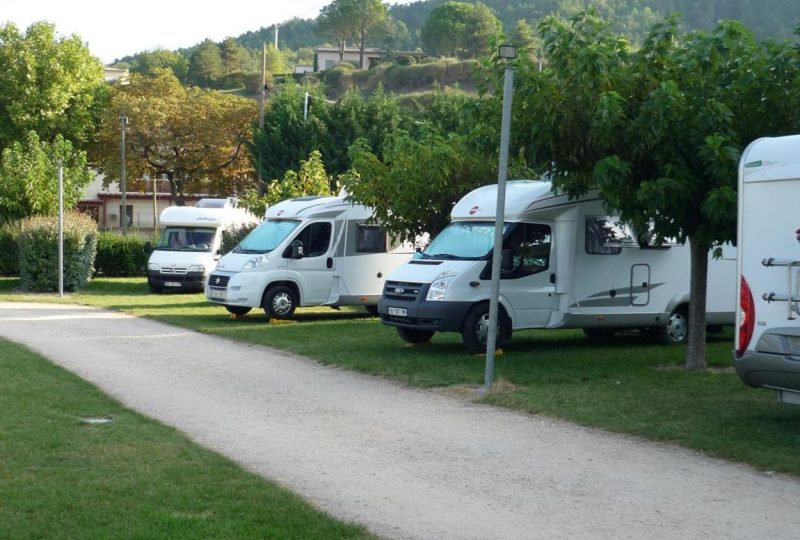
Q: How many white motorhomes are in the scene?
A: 4